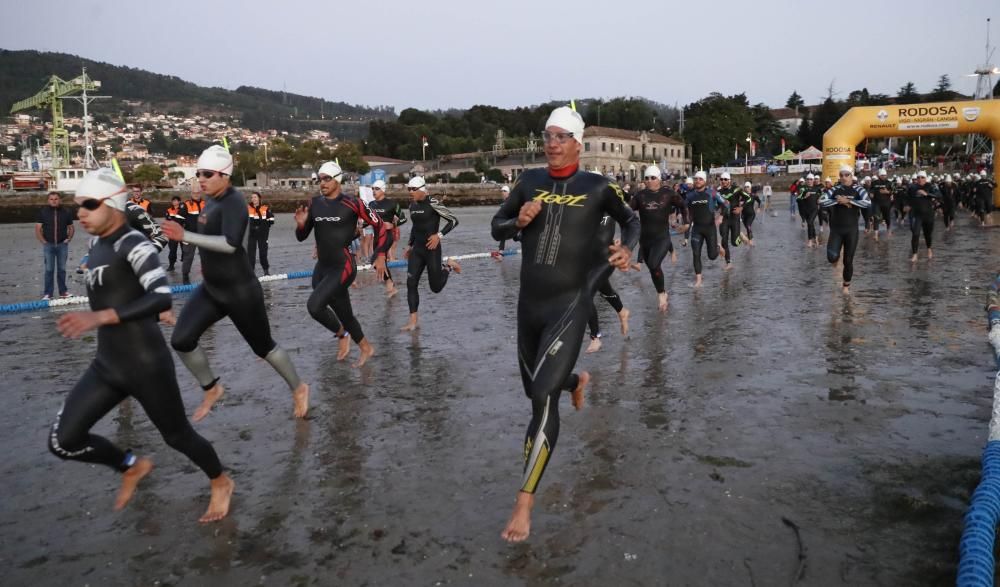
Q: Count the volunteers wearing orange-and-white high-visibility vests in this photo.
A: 4